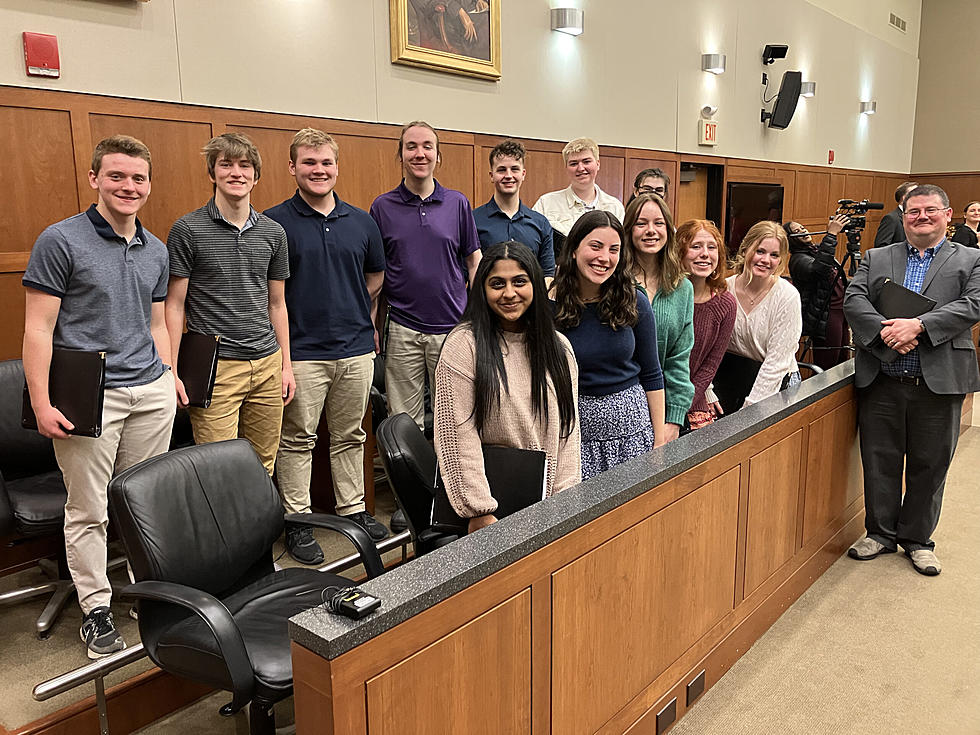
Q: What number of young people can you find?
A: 12